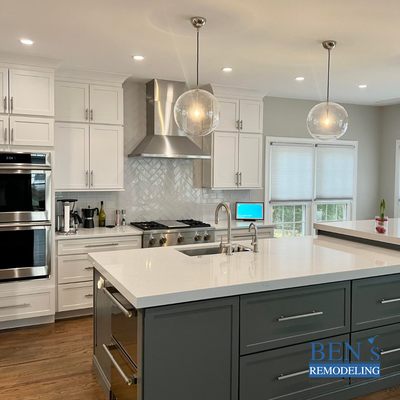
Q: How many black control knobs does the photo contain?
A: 5